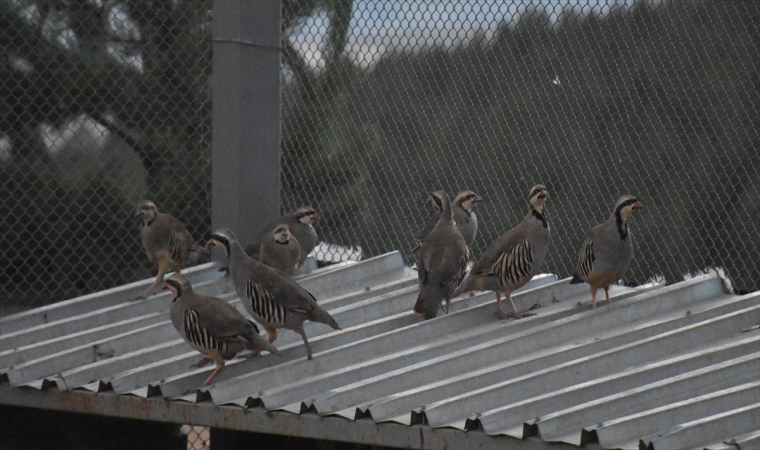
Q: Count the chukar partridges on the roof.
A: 9